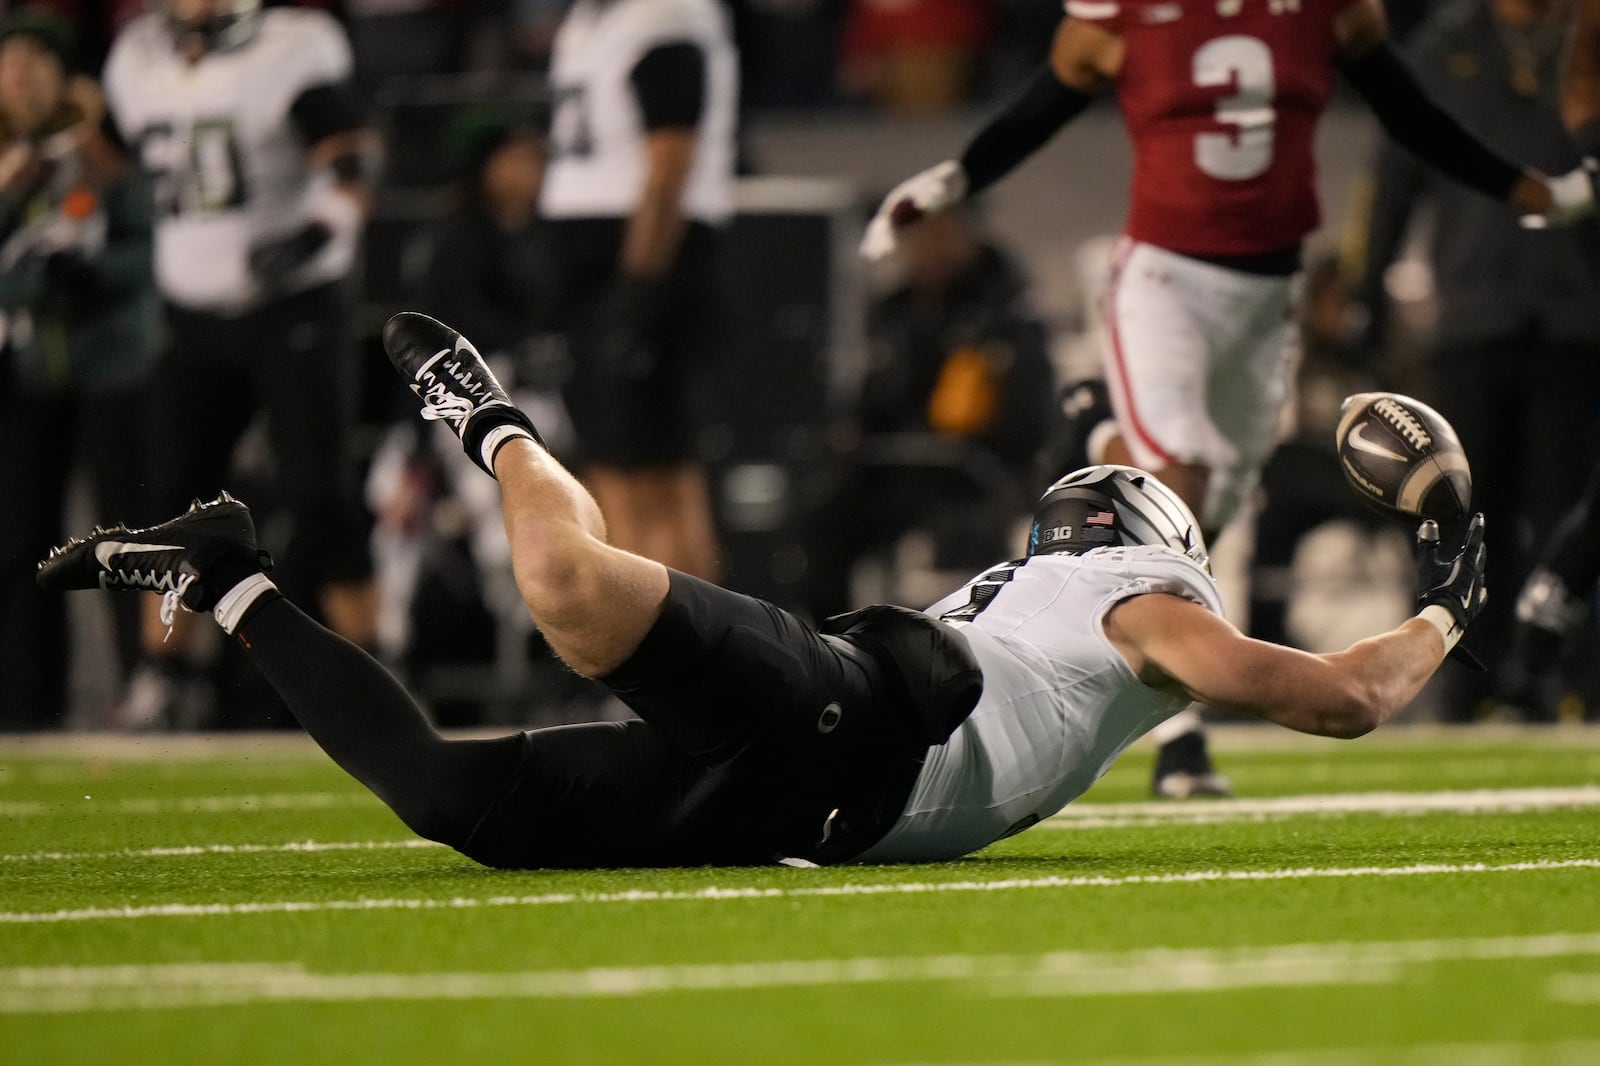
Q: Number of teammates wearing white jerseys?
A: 3